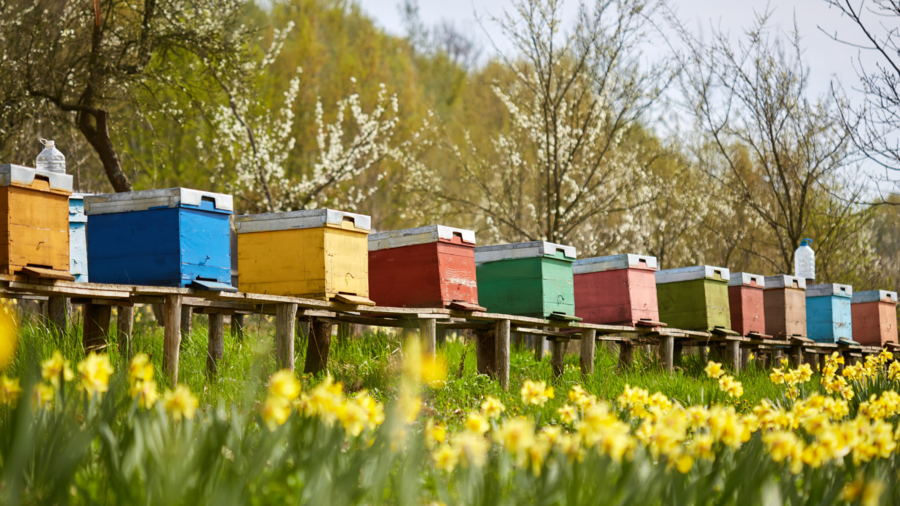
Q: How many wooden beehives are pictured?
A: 12